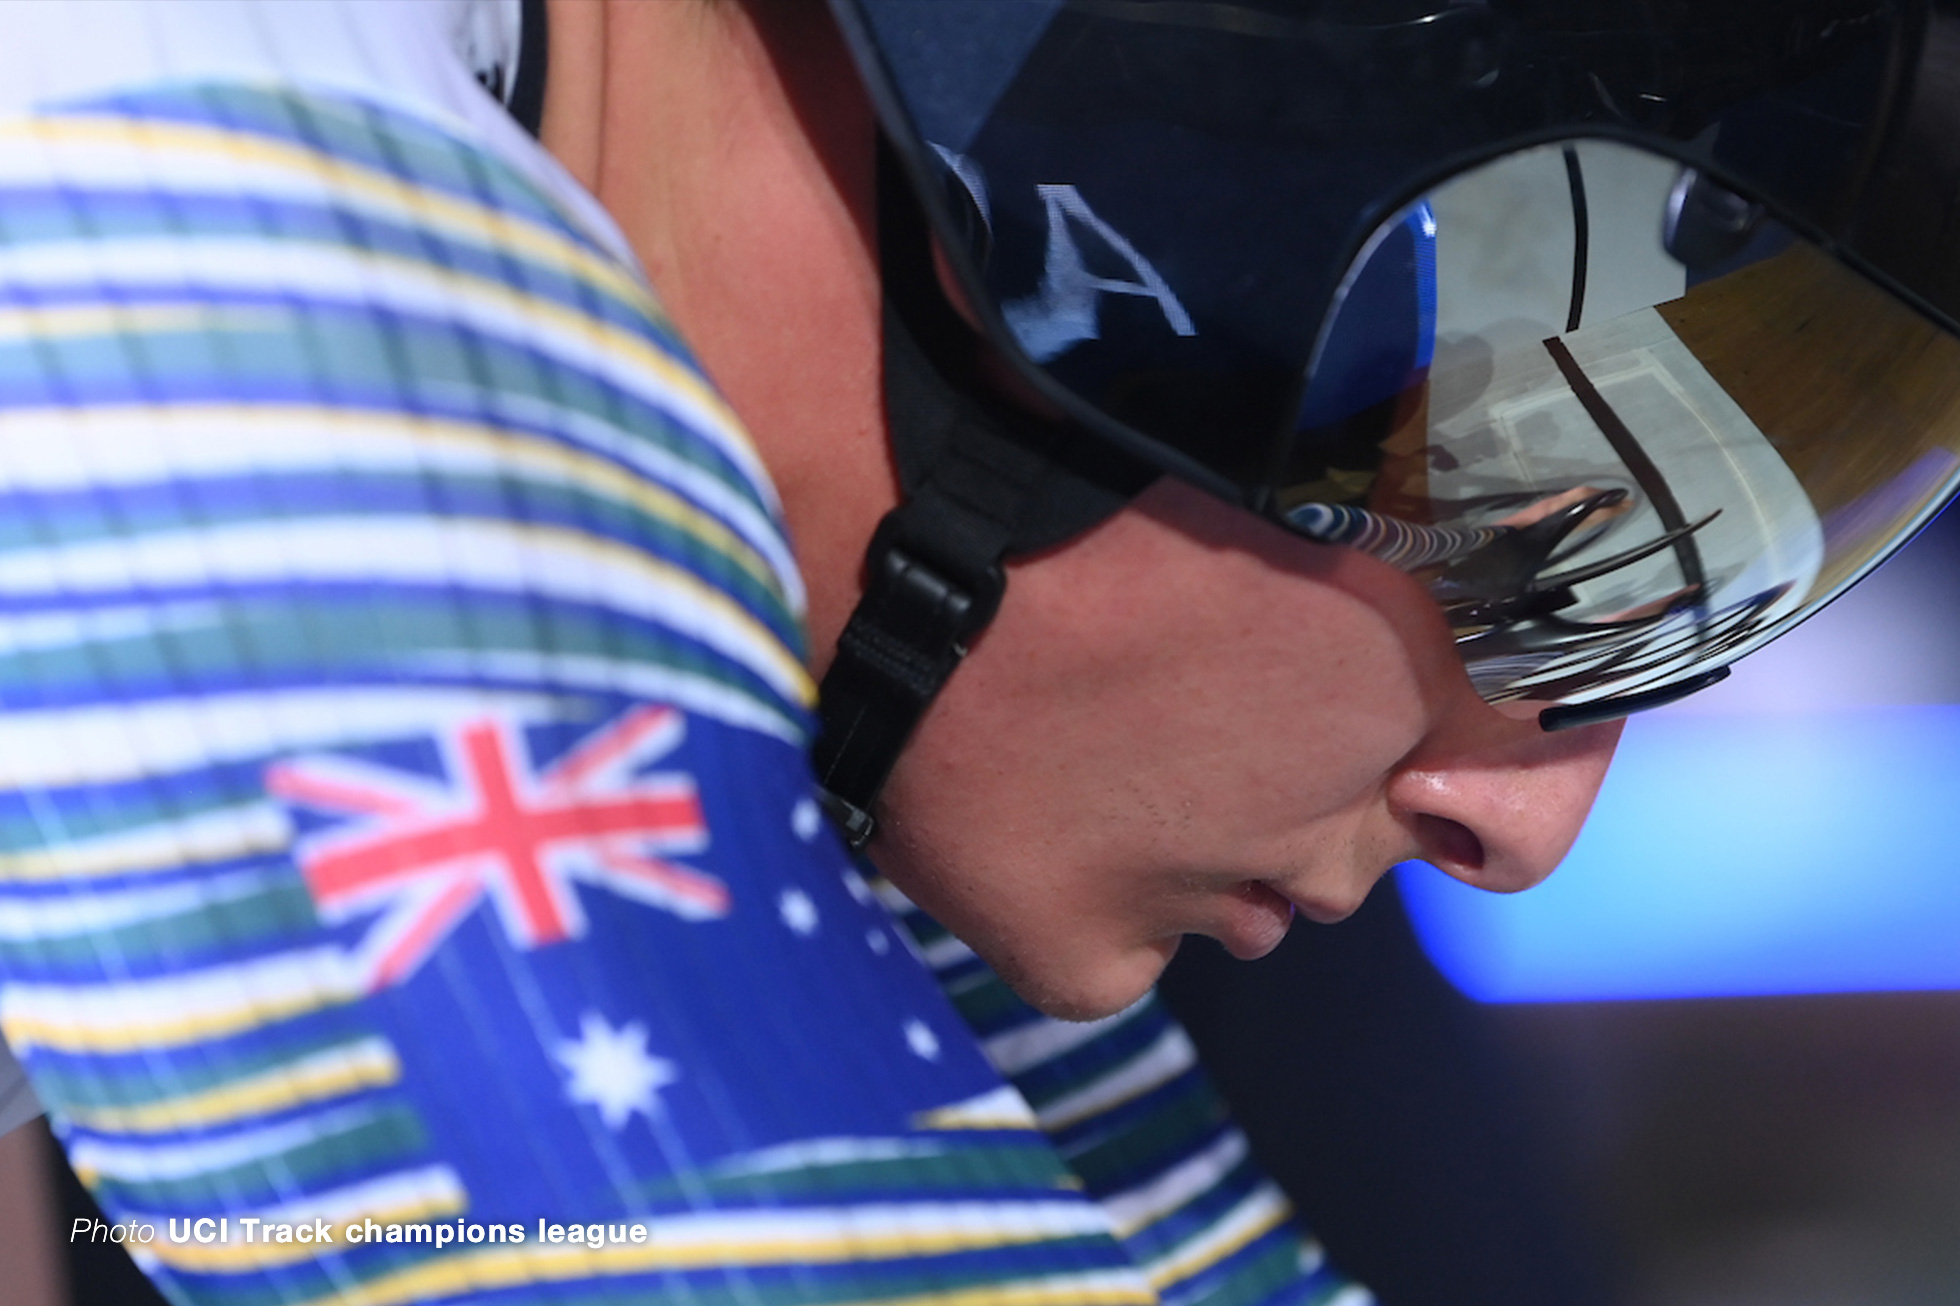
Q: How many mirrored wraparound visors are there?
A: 1